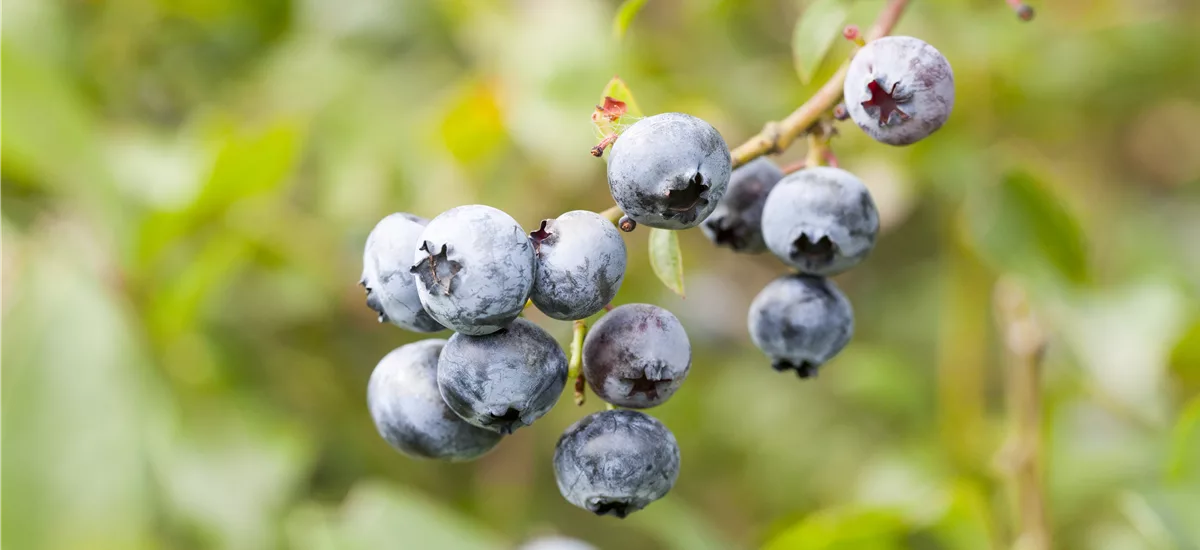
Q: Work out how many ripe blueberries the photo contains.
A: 12